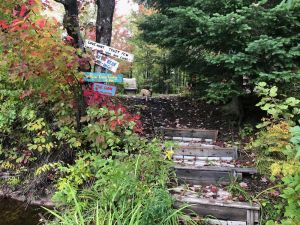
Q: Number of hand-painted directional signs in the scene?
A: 4